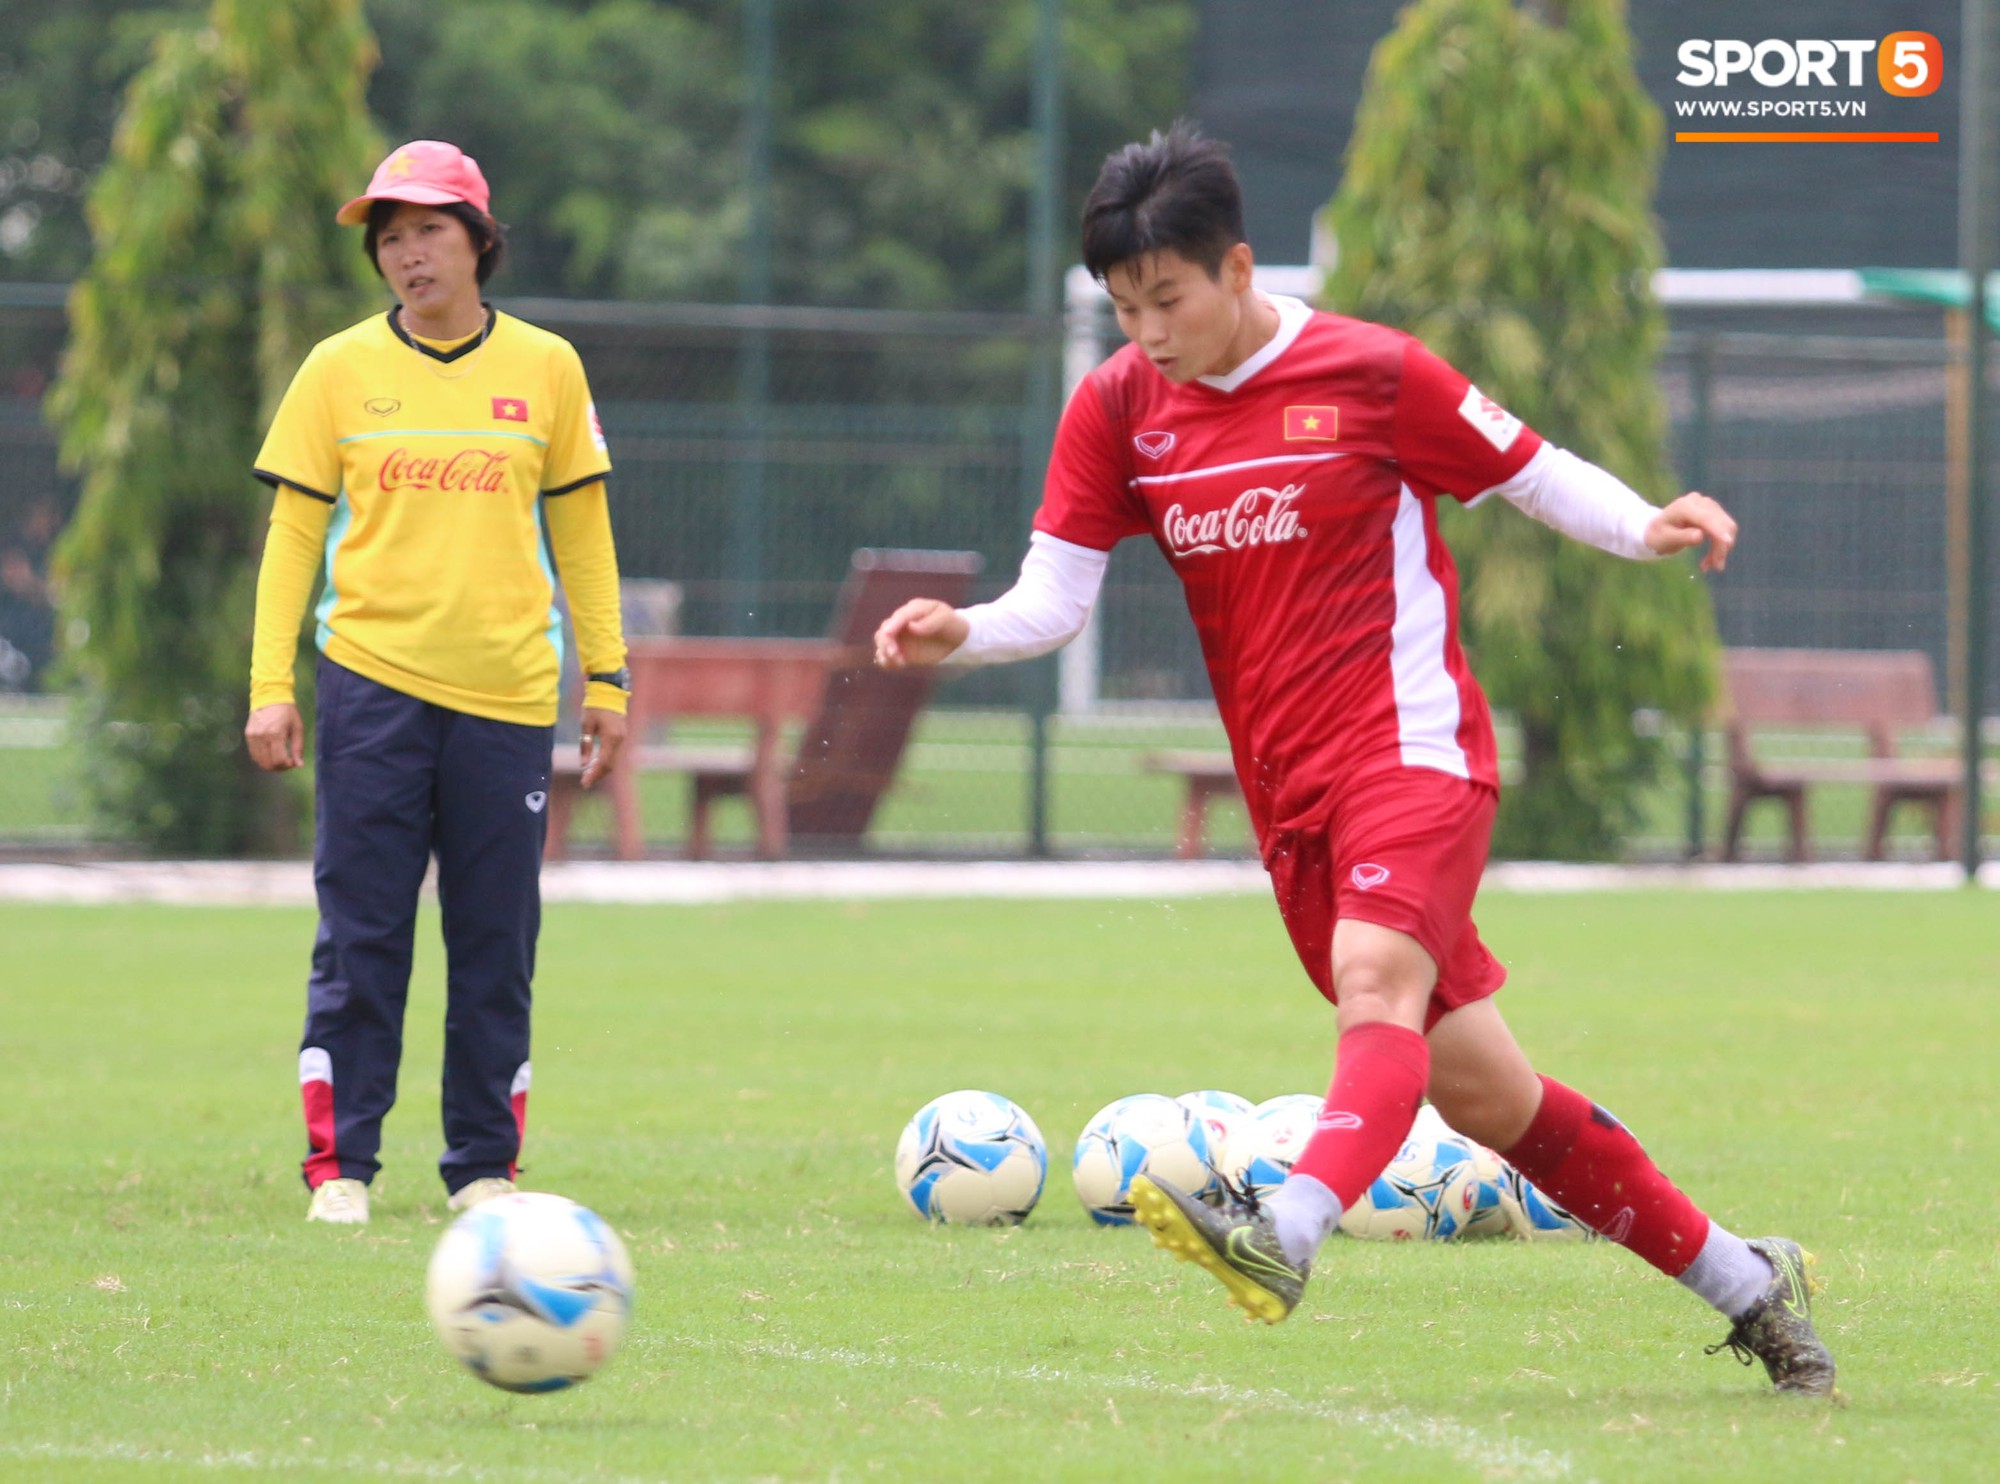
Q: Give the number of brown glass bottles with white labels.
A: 0